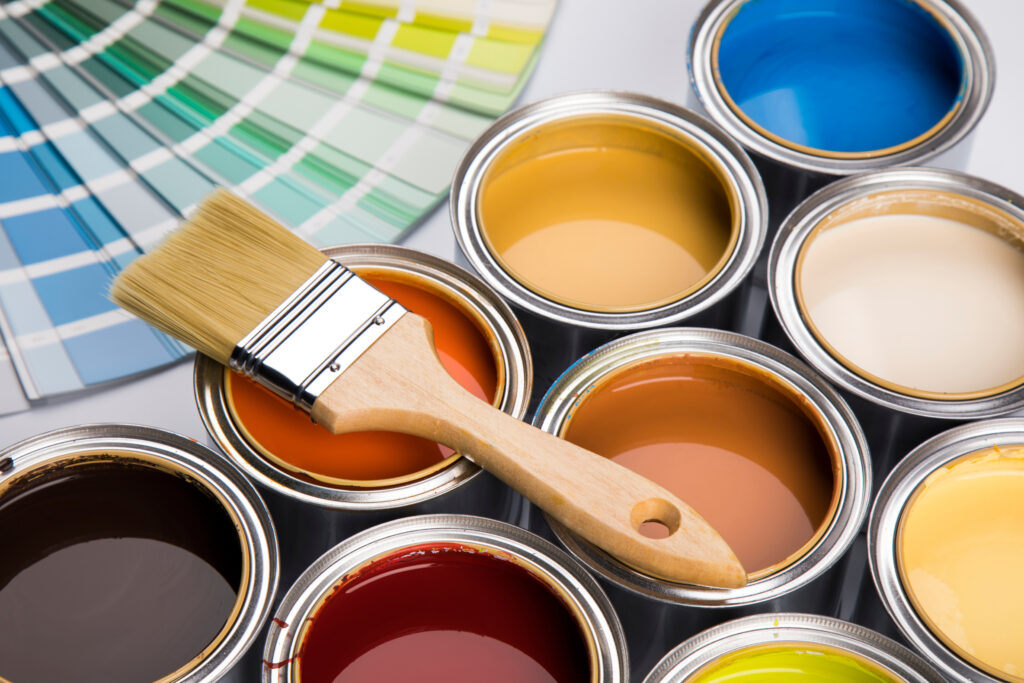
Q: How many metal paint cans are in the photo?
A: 9